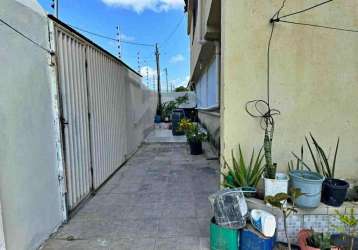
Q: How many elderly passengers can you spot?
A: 0